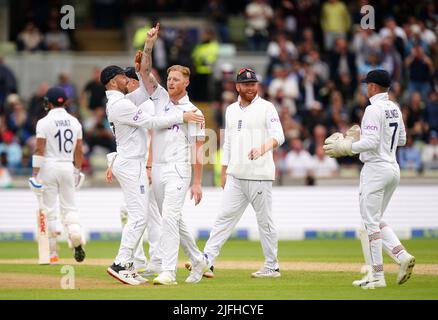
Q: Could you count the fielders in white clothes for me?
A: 5